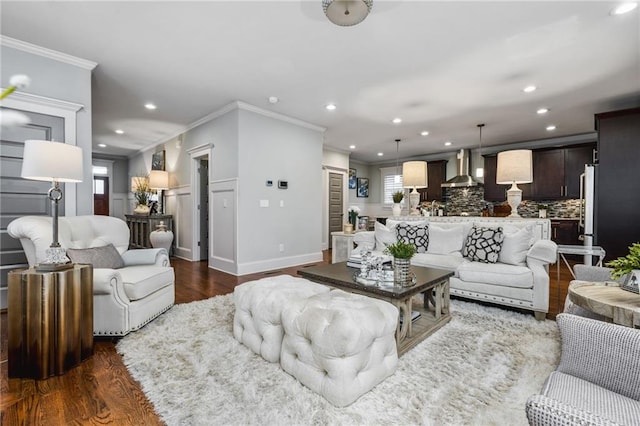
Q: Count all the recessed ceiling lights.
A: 13